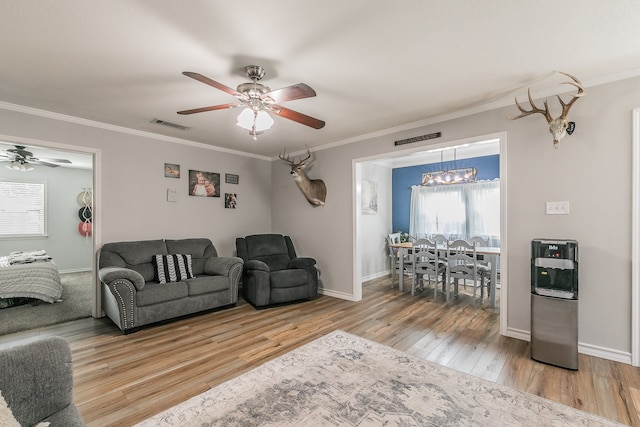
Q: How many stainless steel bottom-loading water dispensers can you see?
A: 1